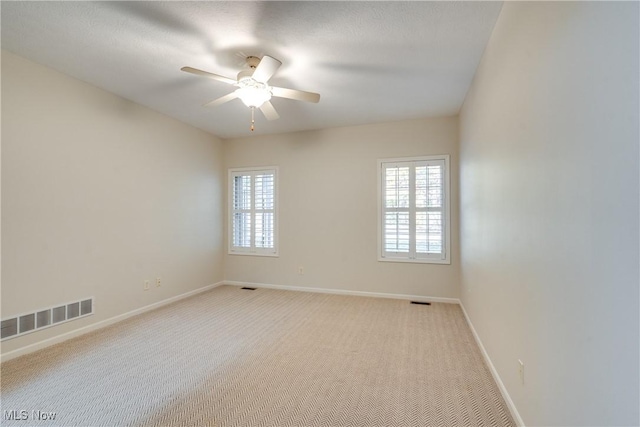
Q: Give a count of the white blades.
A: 5